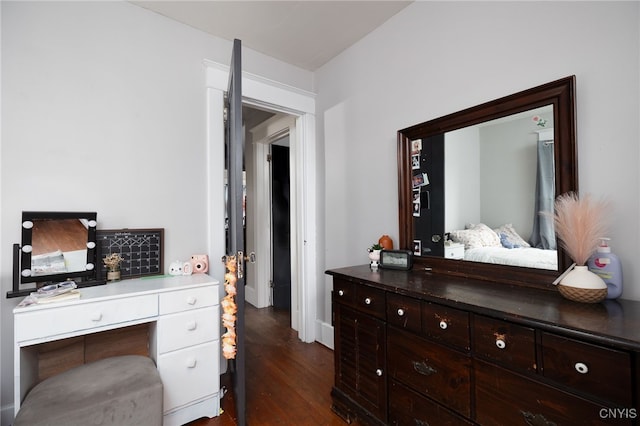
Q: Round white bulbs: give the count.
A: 6